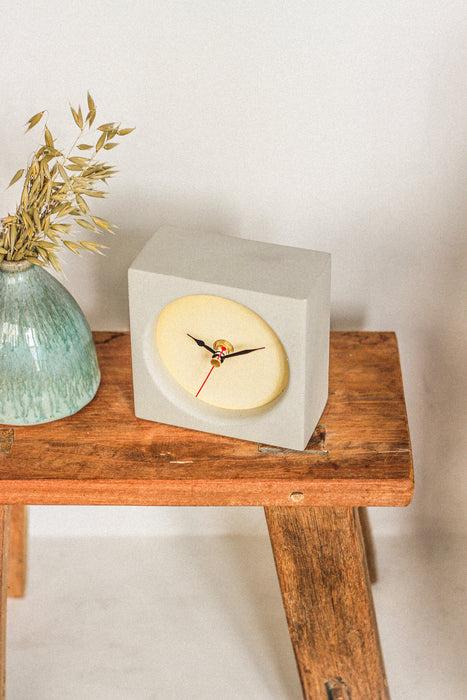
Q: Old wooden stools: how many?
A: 1